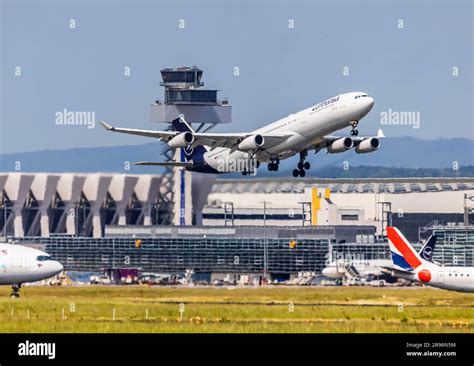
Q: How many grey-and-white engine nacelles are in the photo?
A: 4